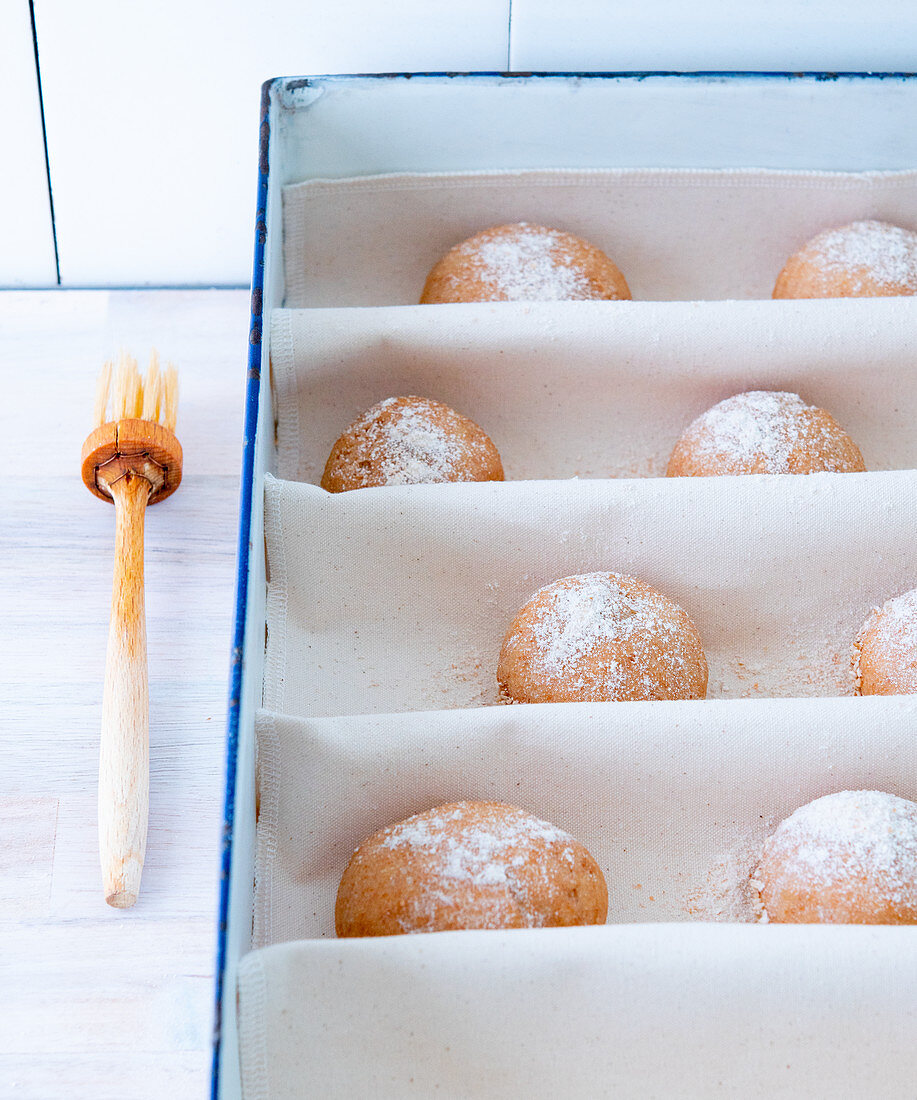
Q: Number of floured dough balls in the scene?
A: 8